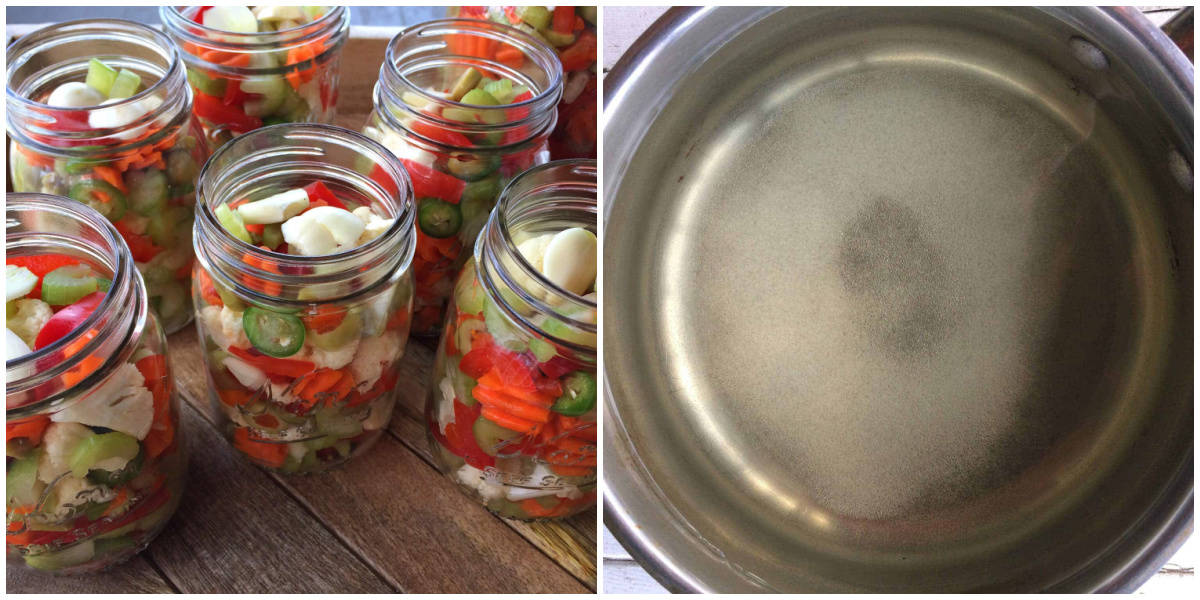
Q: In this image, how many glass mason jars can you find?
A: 7